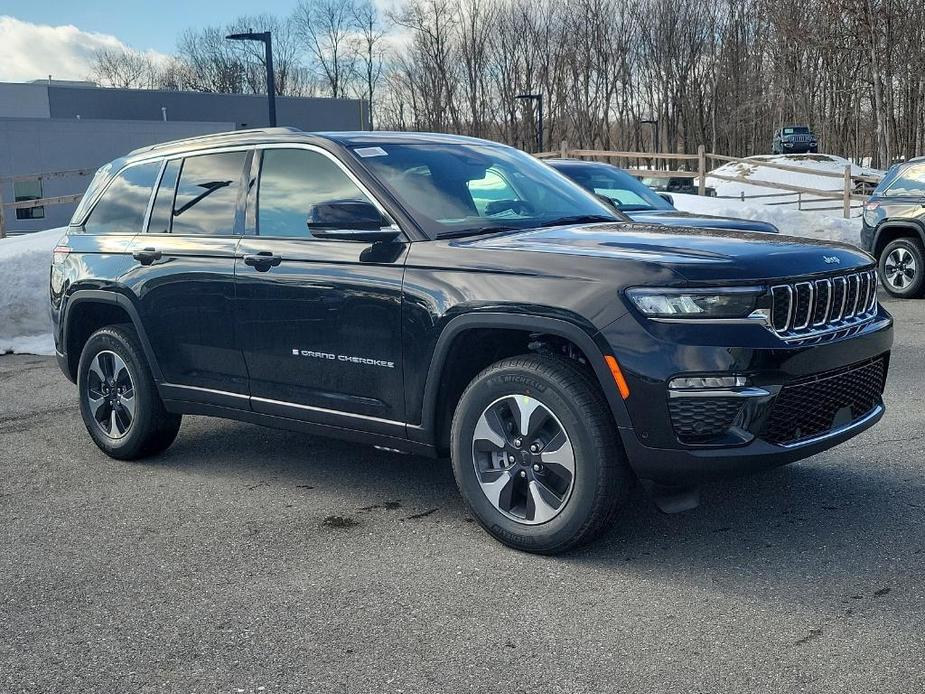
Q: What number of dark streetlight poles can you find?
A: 3